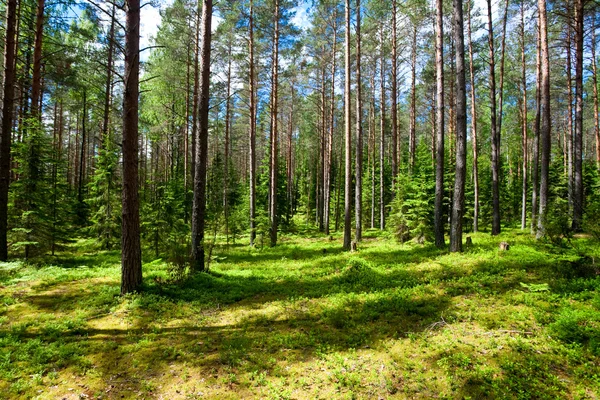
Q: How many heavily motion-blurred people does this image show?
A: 0